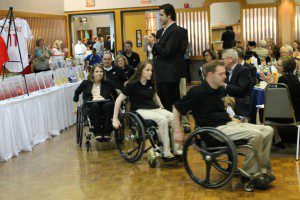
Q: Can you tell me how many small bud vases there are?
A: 0